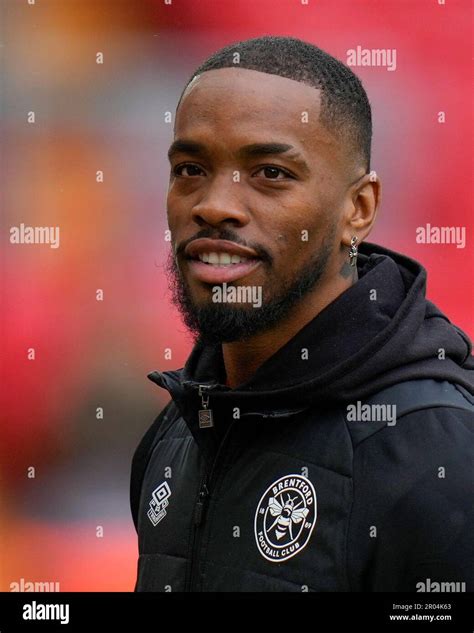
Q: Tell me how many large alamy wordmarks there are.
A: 8